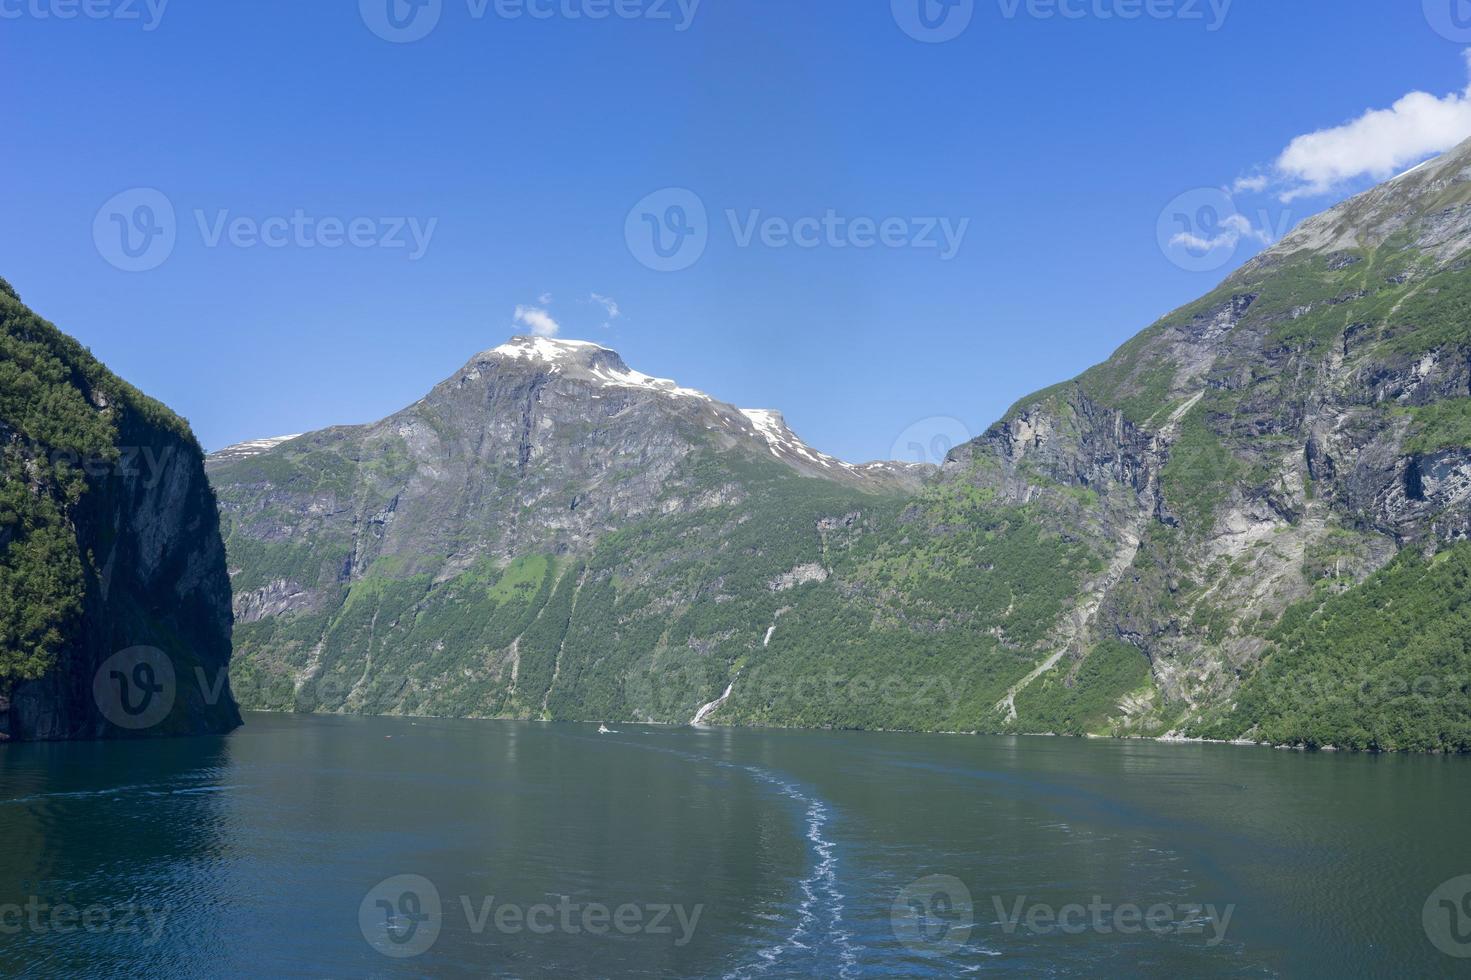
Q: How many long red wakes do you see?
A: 0